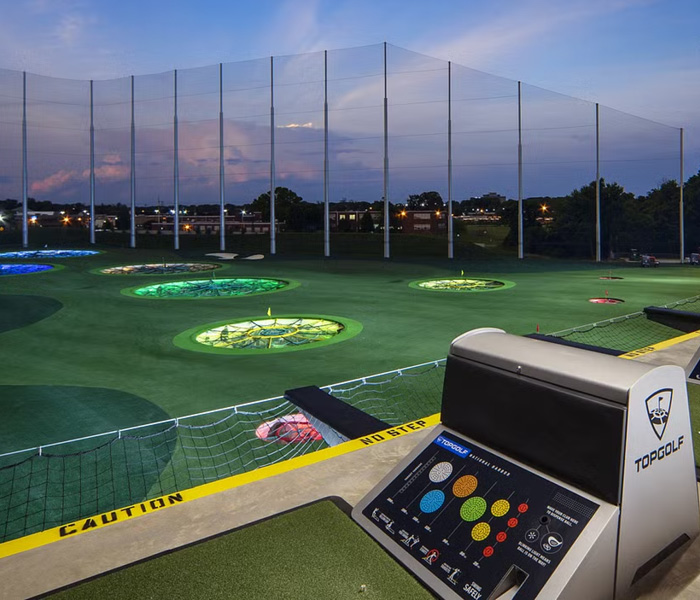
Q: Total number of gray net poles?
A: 12